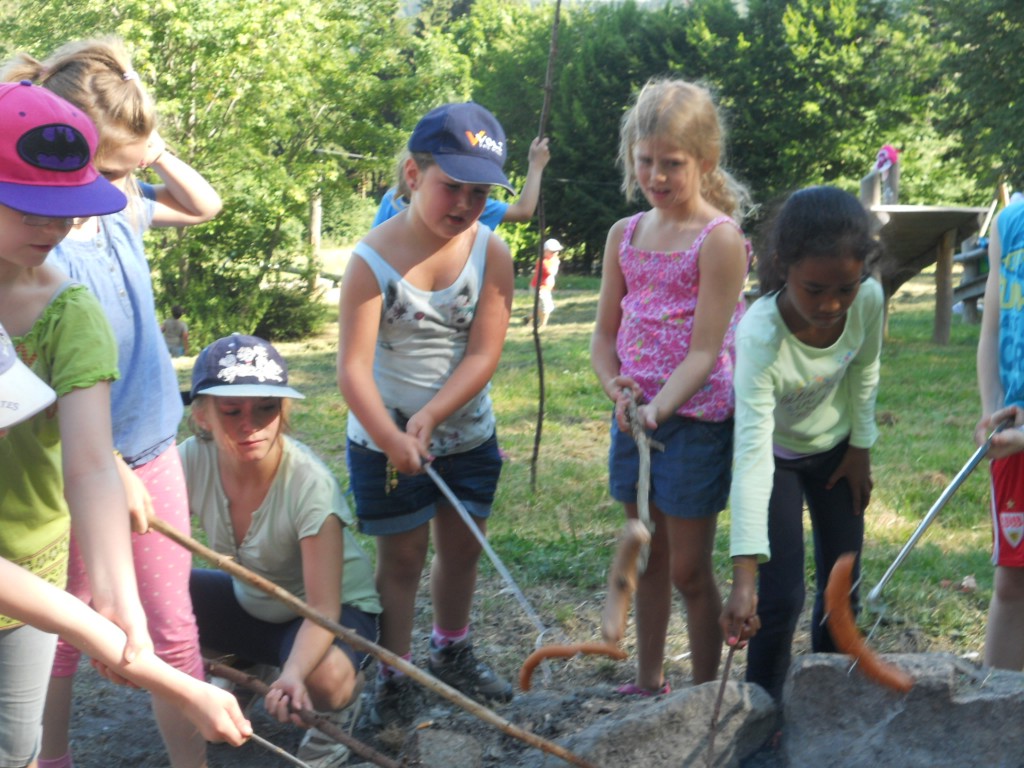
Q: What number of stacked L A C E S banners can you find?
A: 0